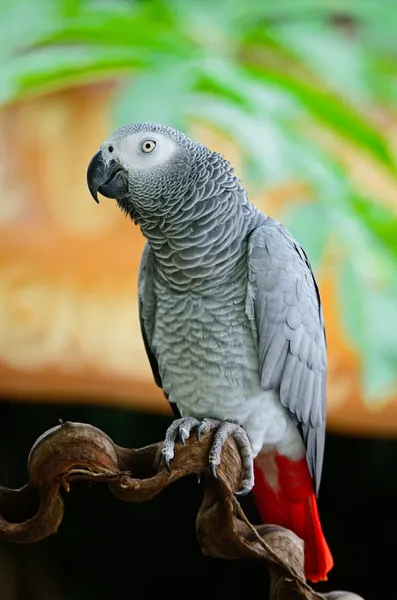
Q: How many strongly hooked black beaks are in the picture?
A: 1